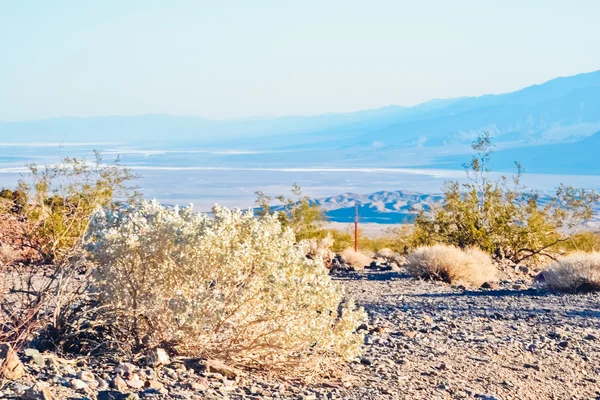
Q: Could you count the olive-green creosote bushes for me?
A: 3